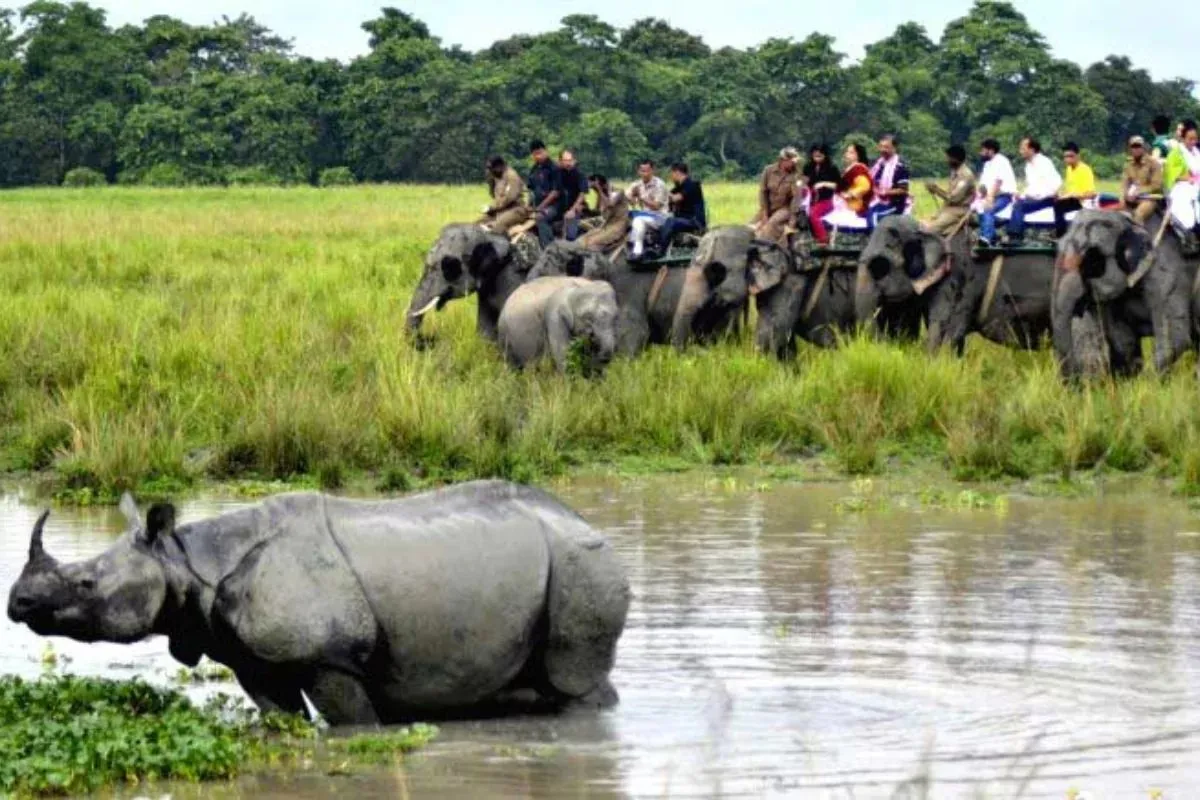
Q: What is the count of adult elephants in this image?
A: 5